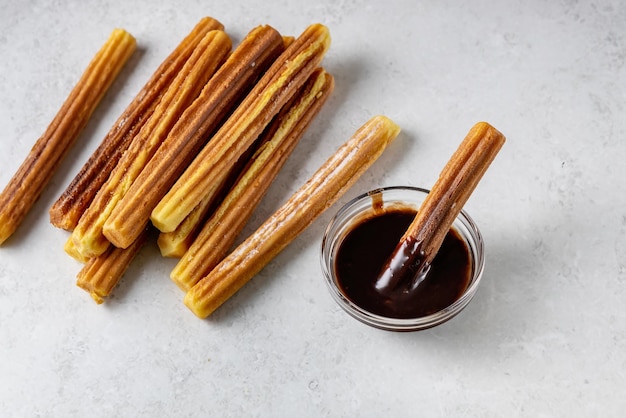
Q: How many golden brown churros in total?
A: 11